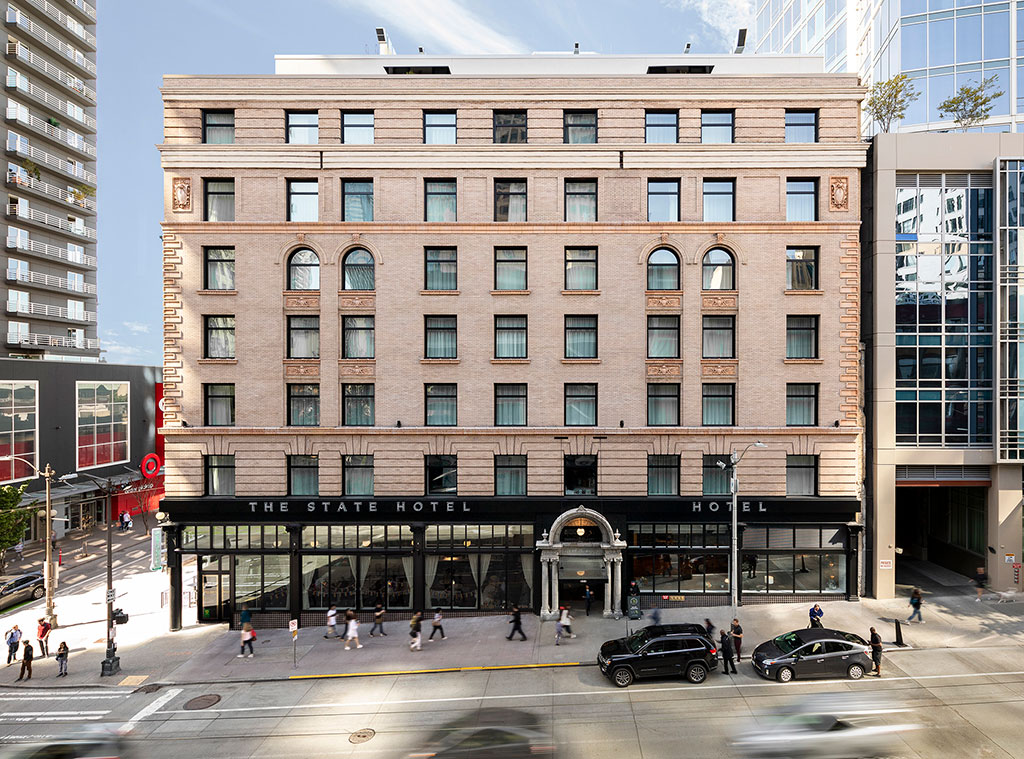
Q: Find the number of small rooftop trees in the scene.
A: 2